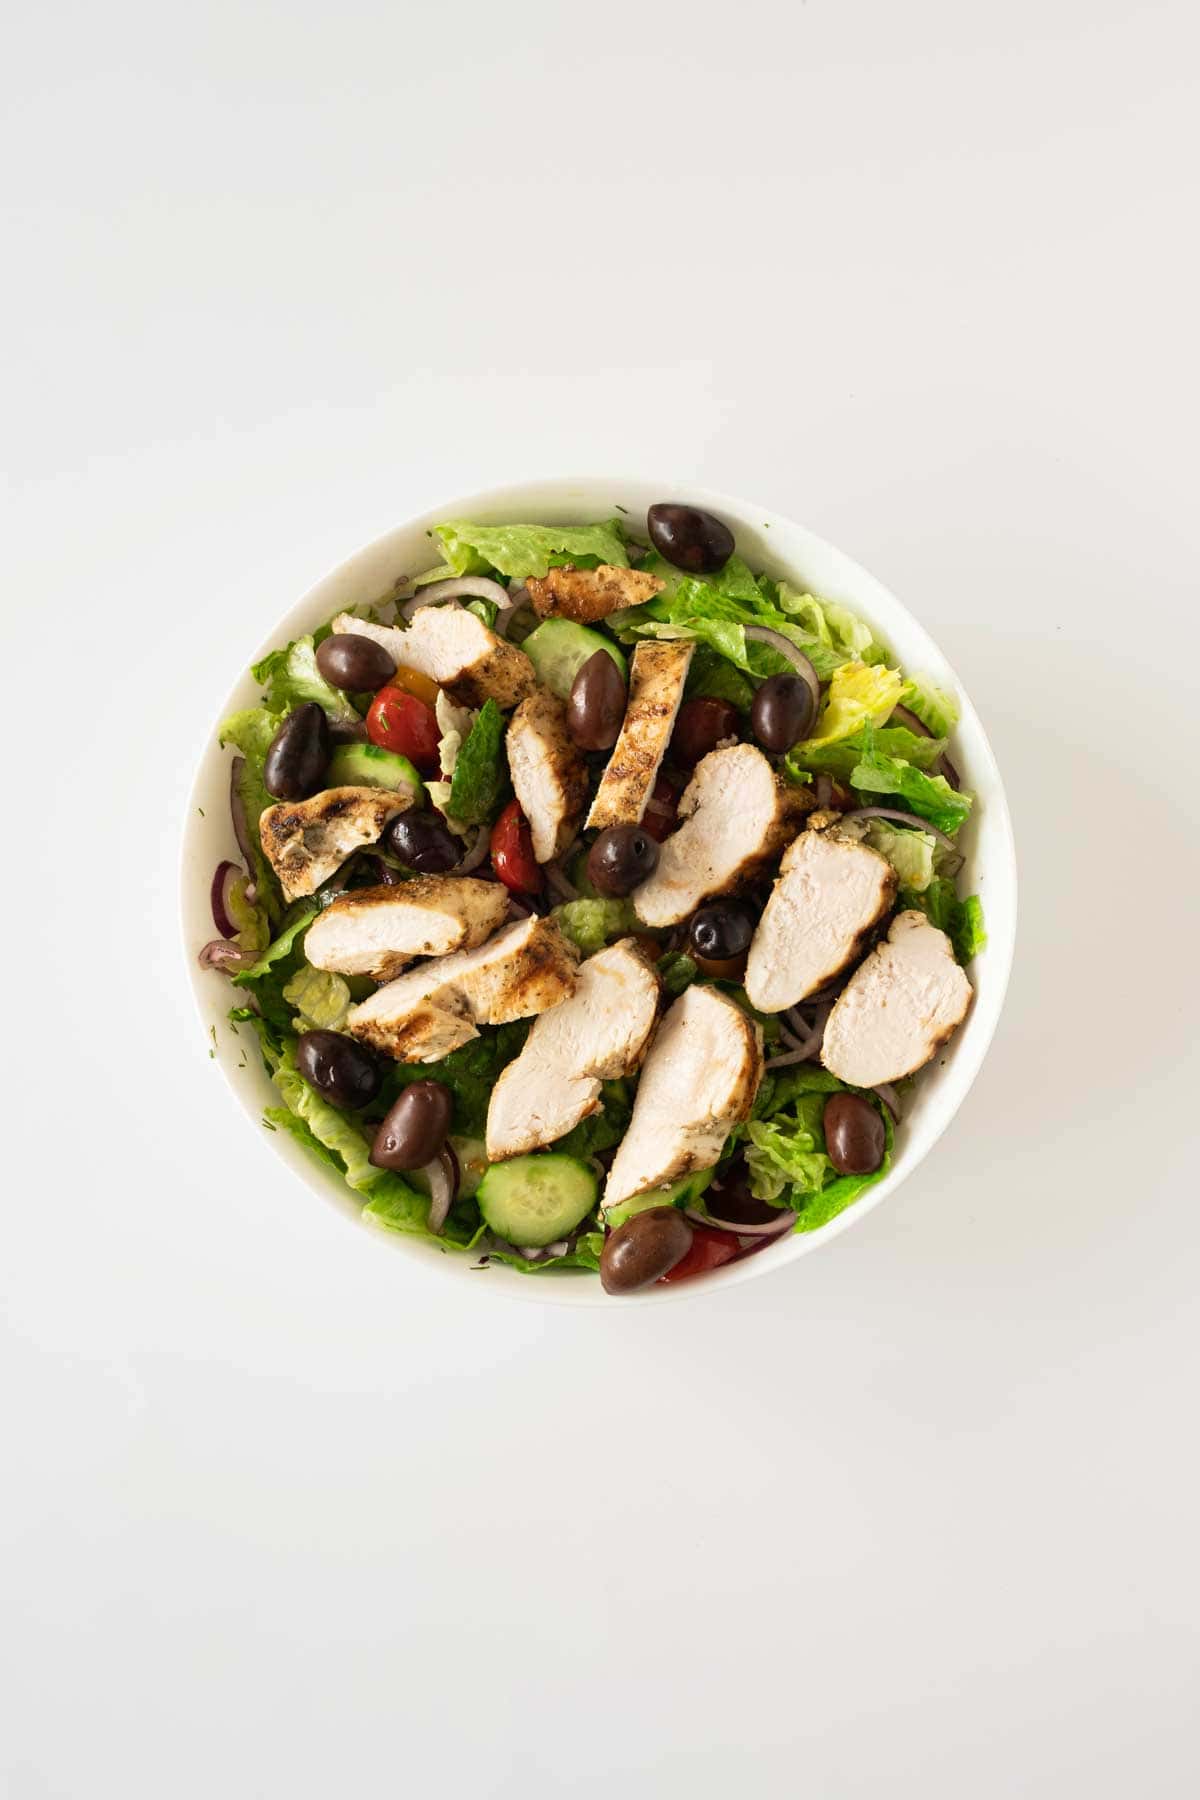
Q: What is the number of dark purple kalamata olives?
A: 12